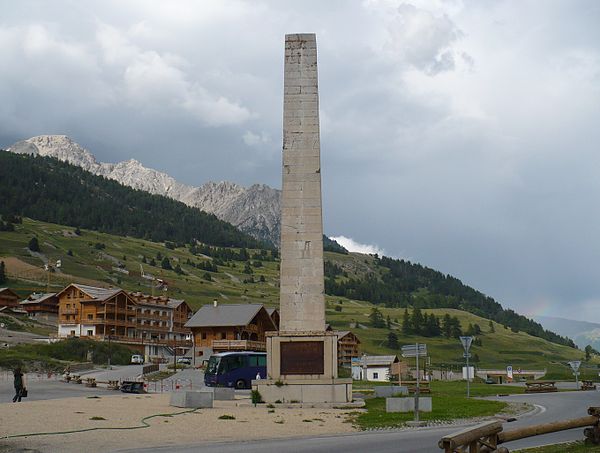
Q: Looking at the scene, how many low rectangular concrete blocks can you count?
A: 4